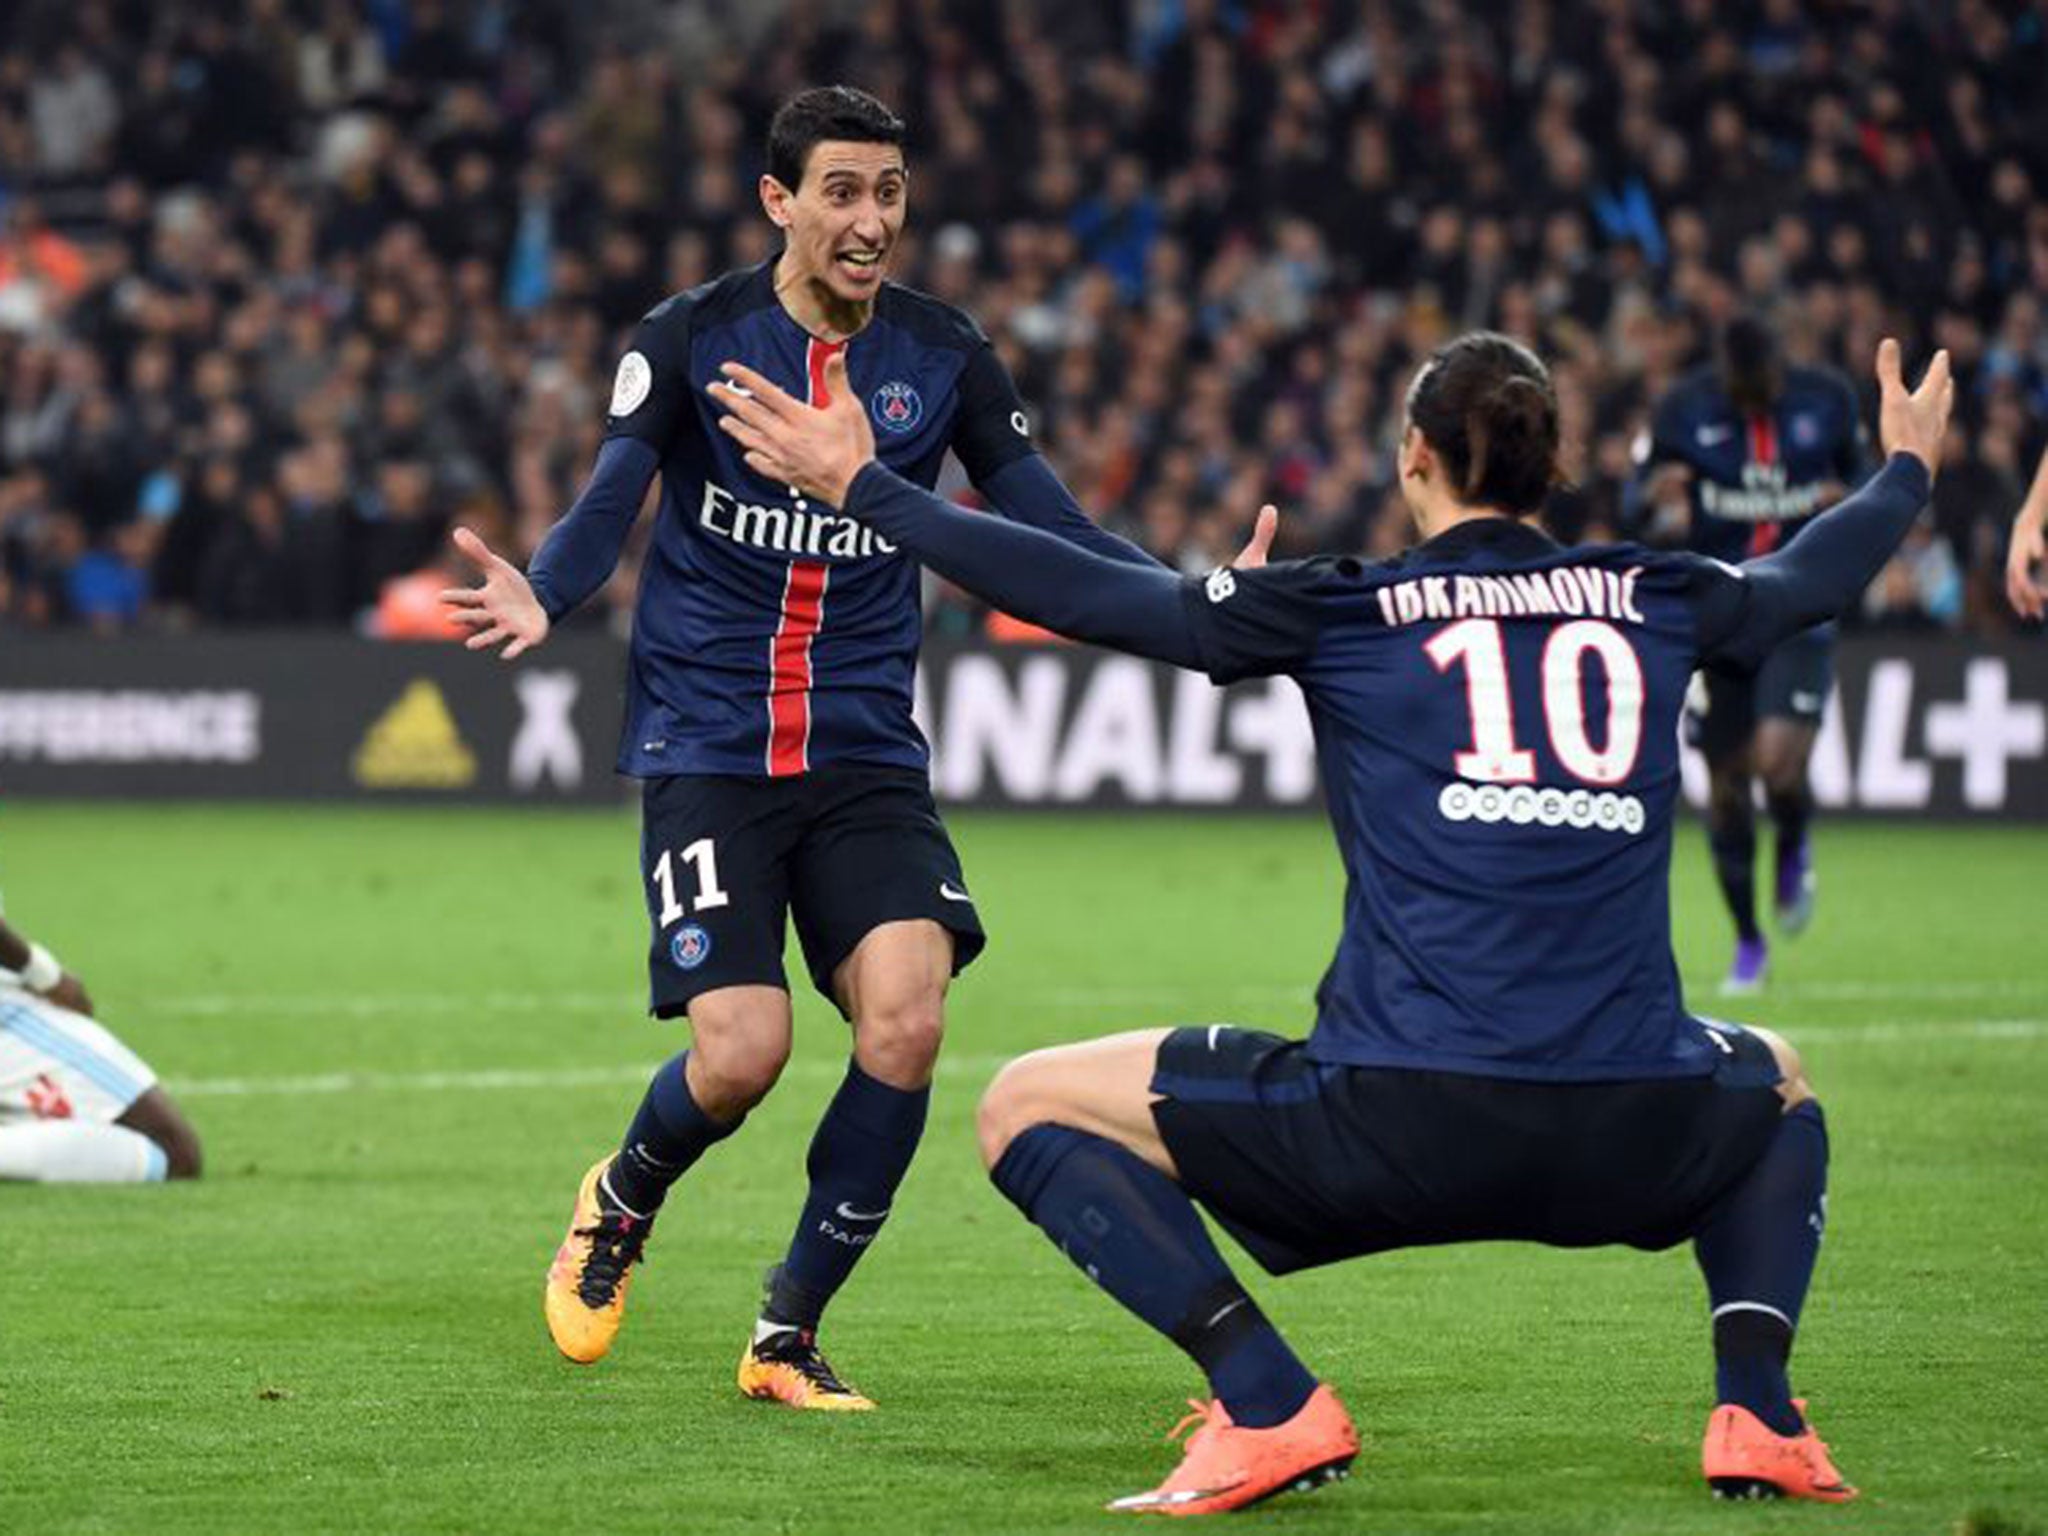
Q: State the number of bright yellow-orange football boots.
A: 2